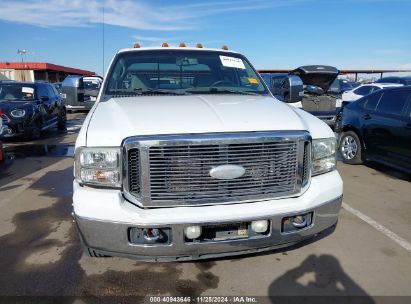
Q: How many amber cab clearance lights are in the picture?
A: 5